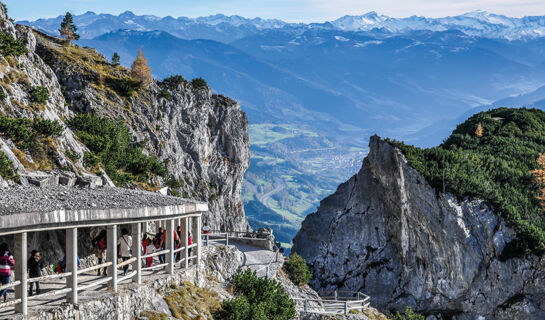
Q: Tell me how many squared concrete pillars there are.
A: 7